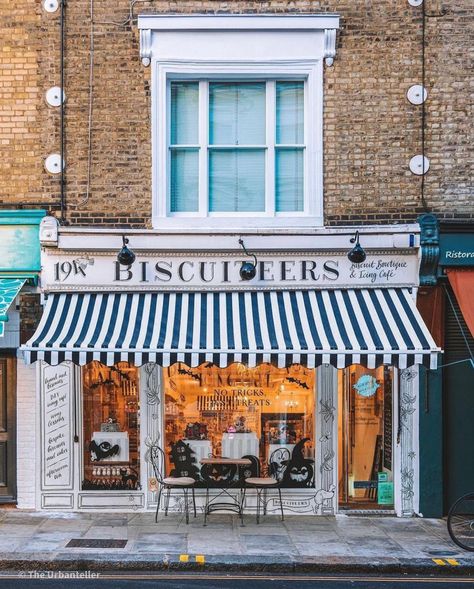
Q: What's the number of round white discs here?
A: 6